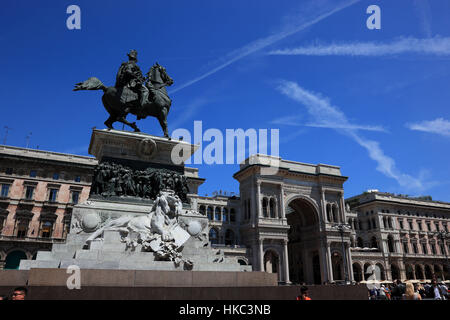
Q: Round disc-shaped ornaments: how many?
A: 3